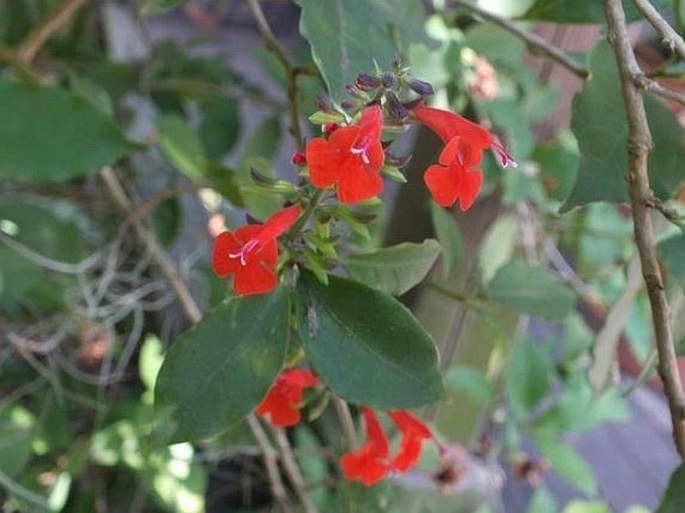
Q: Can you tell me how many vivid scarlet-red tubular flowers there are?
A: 6